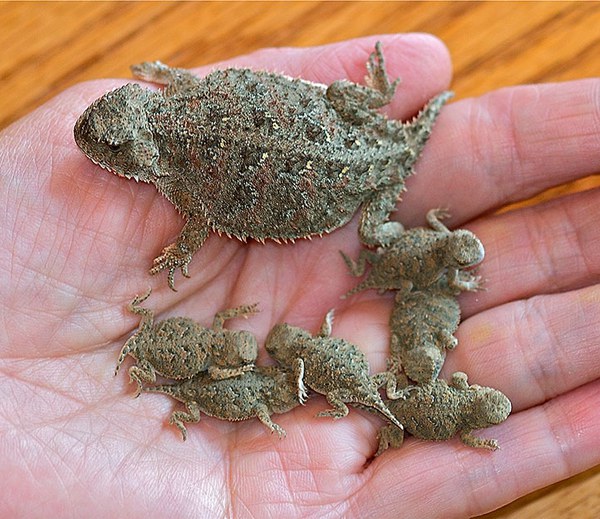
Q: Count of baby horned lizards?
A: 6